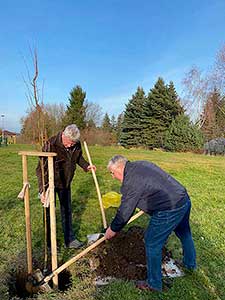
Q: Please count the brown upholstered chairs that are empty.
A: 0